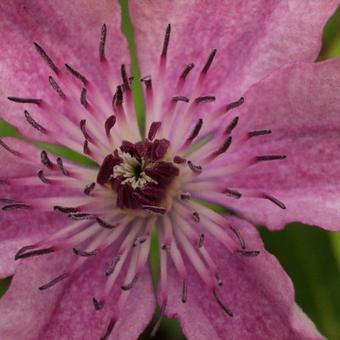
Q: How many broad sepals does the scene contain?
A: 6